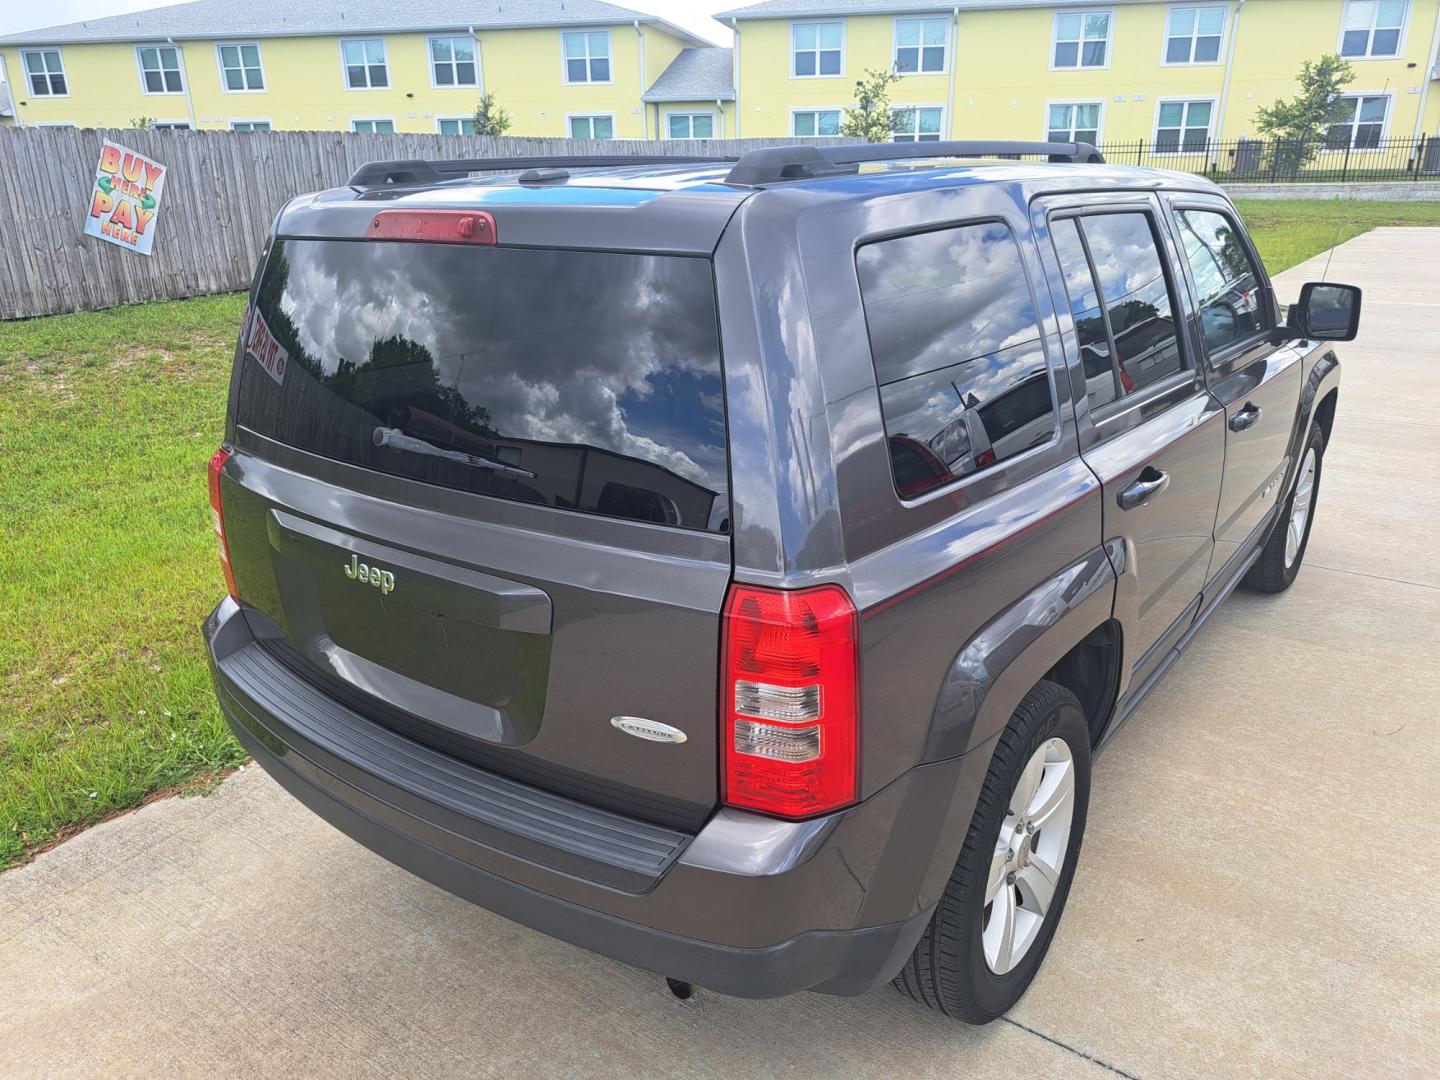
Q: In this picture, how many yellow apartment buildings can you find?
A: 2